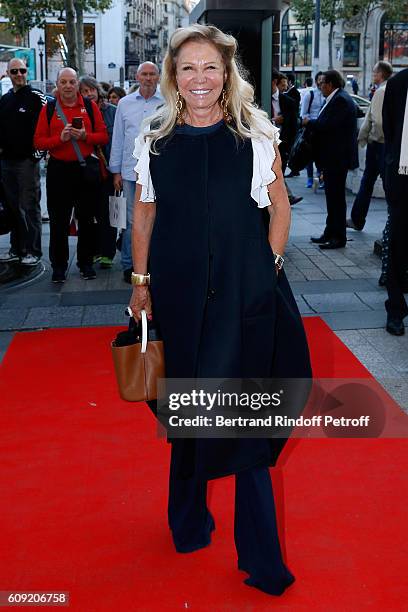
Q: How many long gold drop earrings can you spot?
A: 2